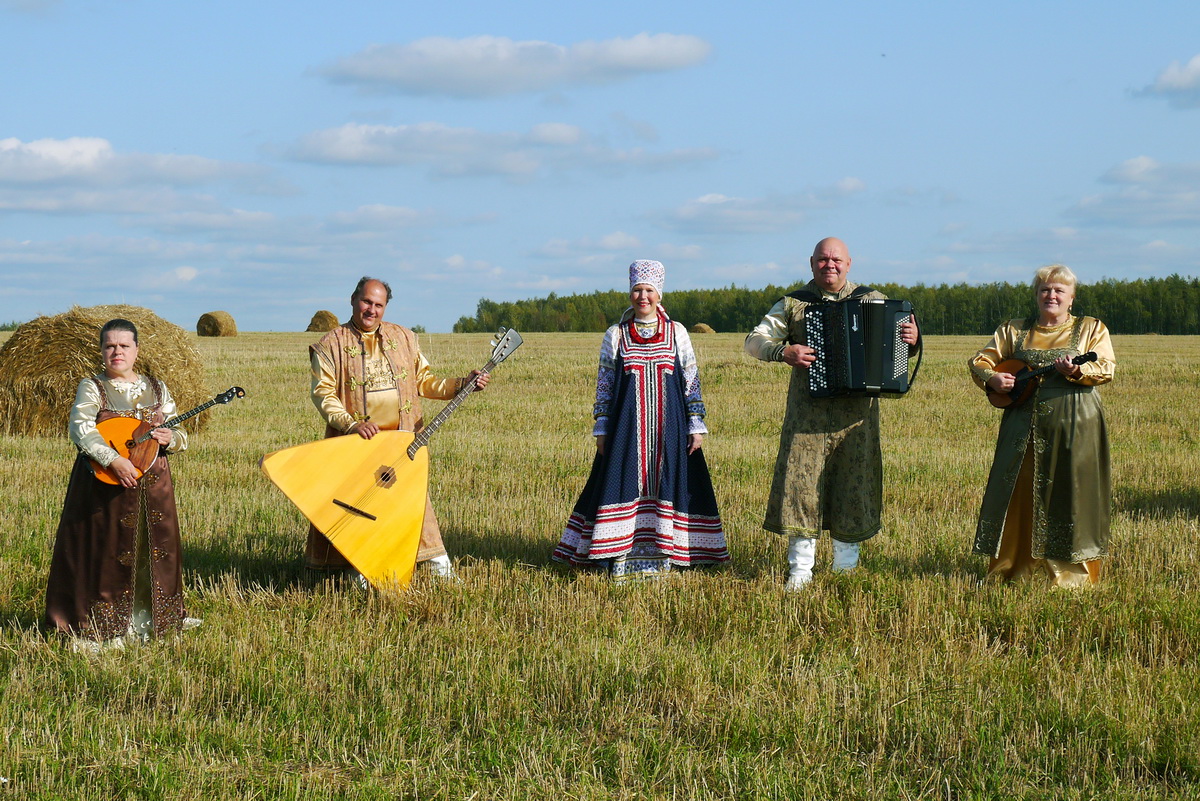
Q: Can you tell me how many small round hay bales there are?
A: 3